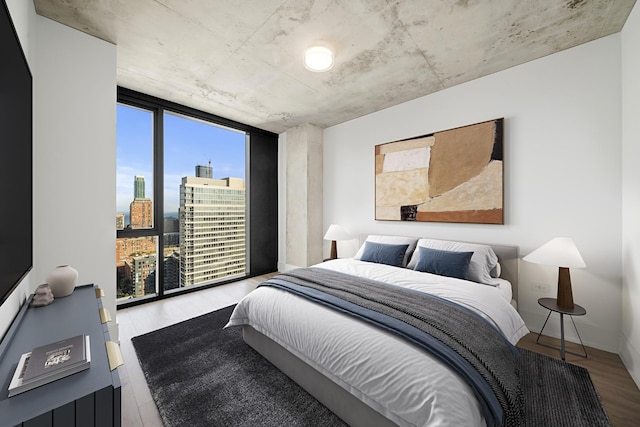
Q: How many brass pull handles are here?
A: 3